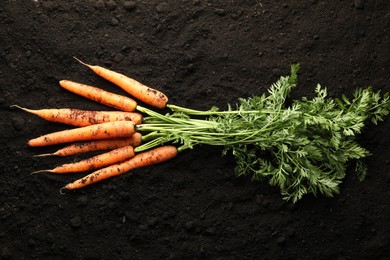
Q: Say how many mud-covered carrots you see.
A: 7